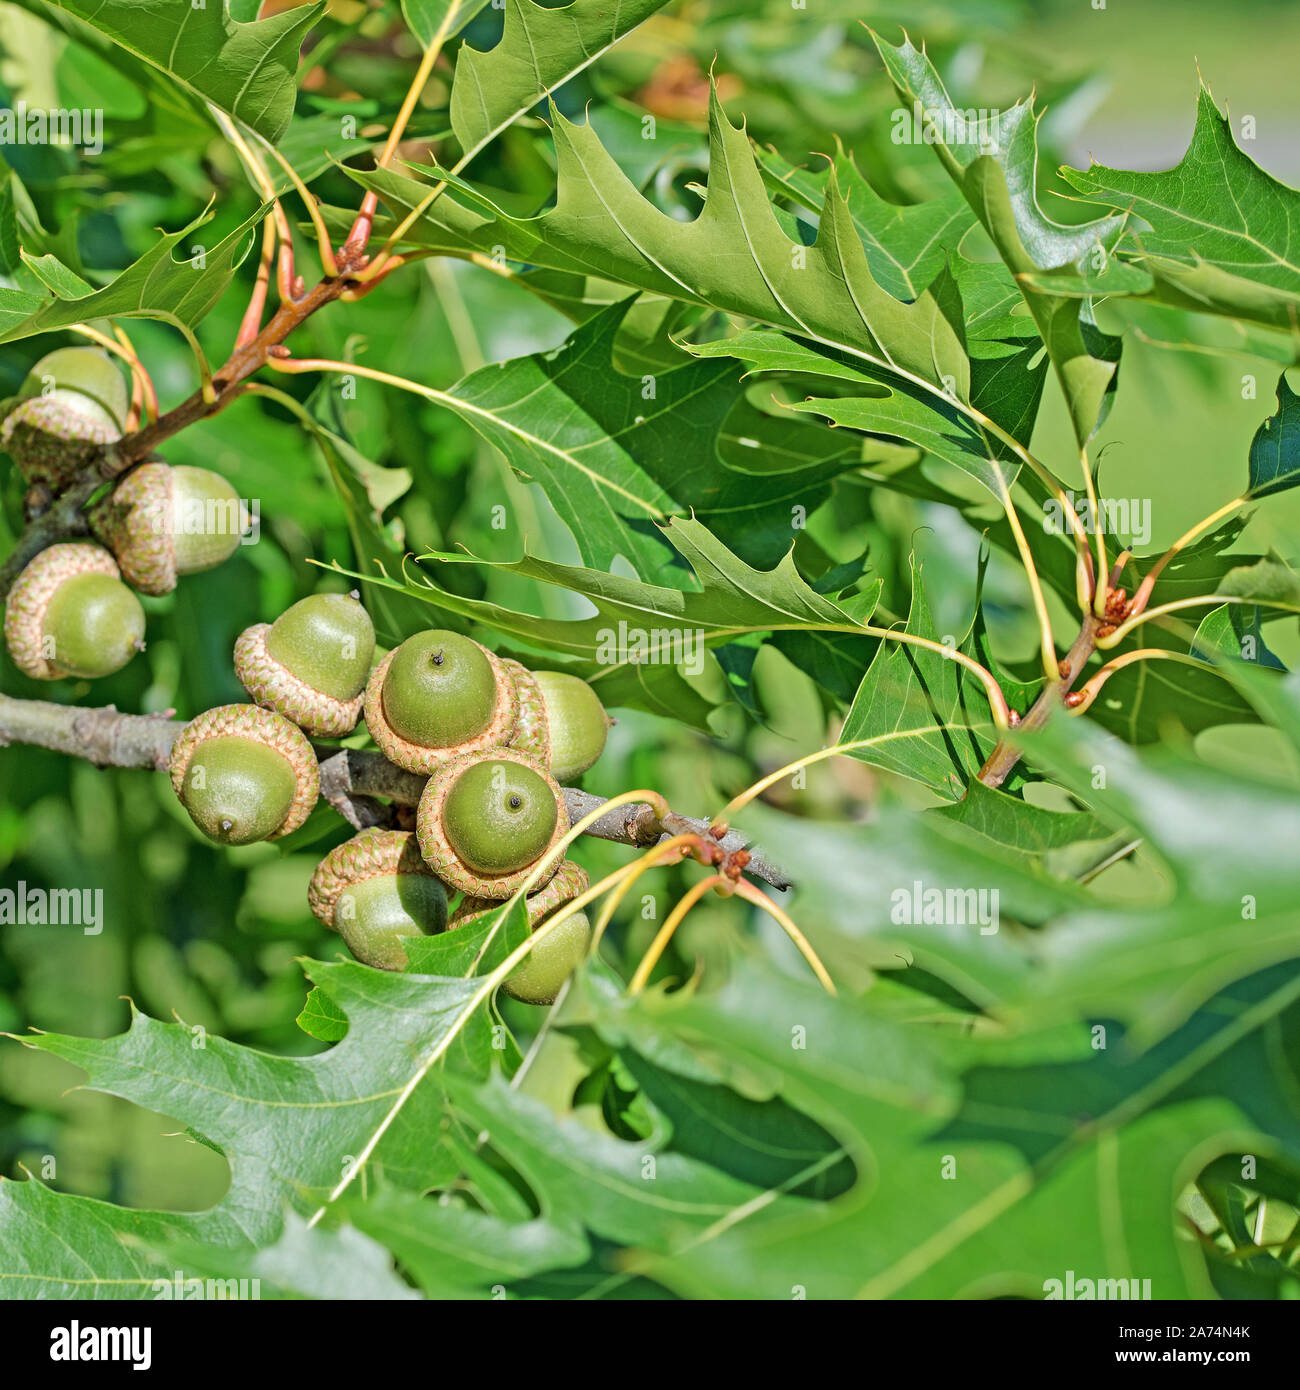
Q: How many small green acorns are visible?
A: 10